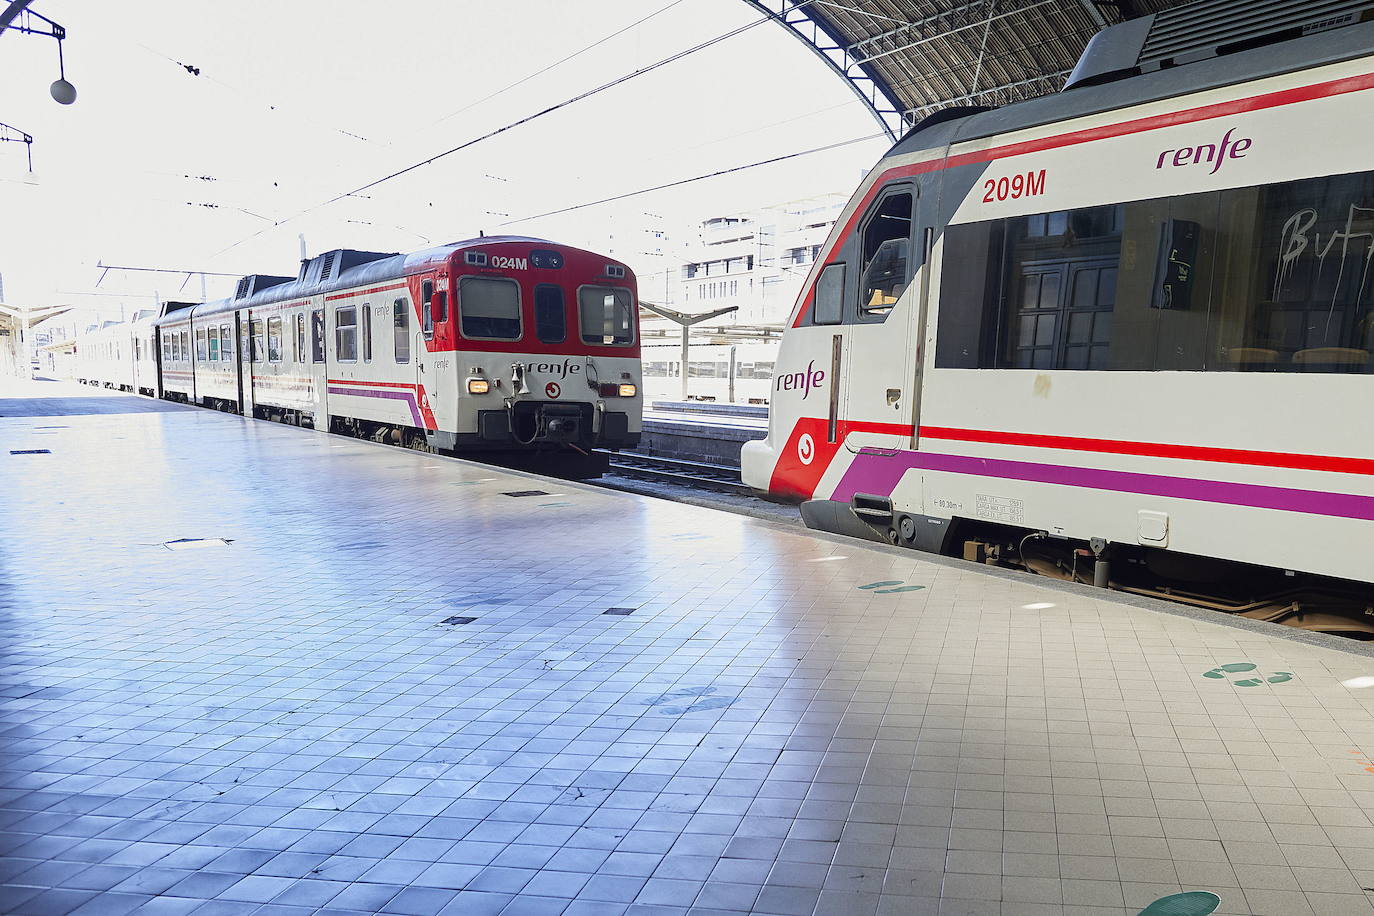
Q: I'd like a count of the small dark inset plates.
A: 4